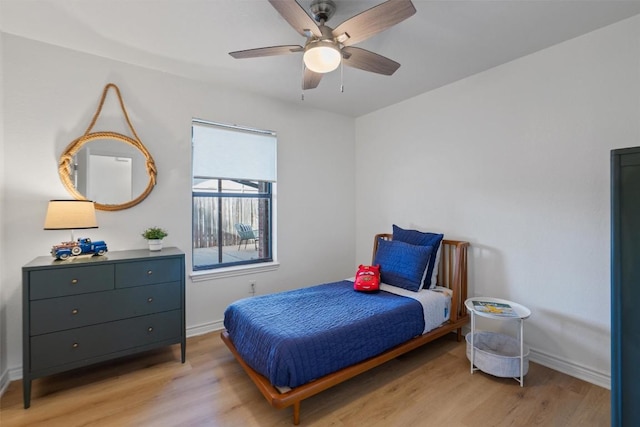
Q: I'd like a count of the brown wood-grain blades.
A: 5